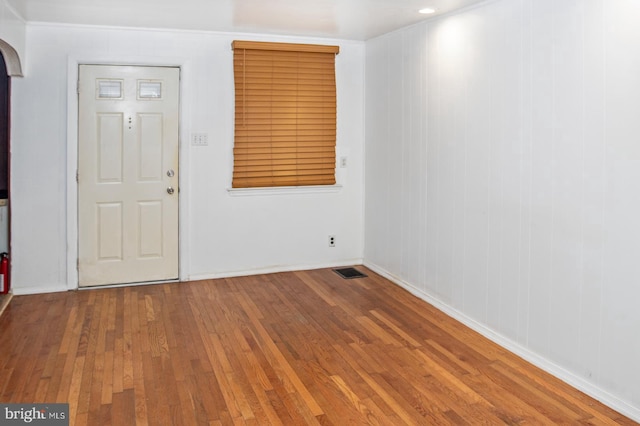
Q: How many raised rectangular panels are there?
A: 4